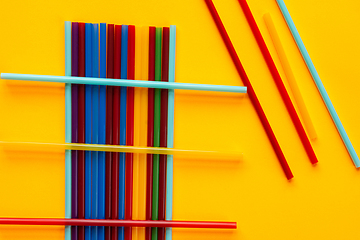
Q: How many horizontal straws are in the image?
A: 3